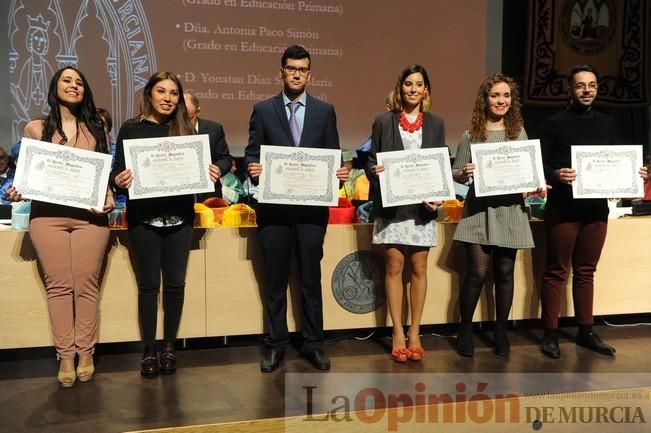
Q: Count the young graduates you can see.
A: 6